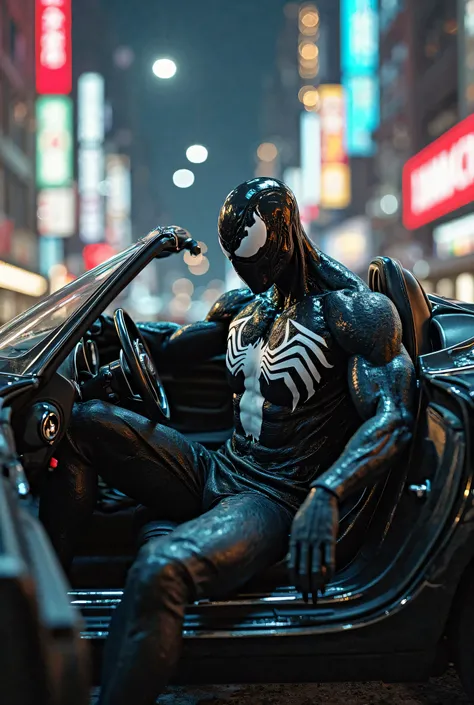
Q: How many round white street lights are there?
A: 3